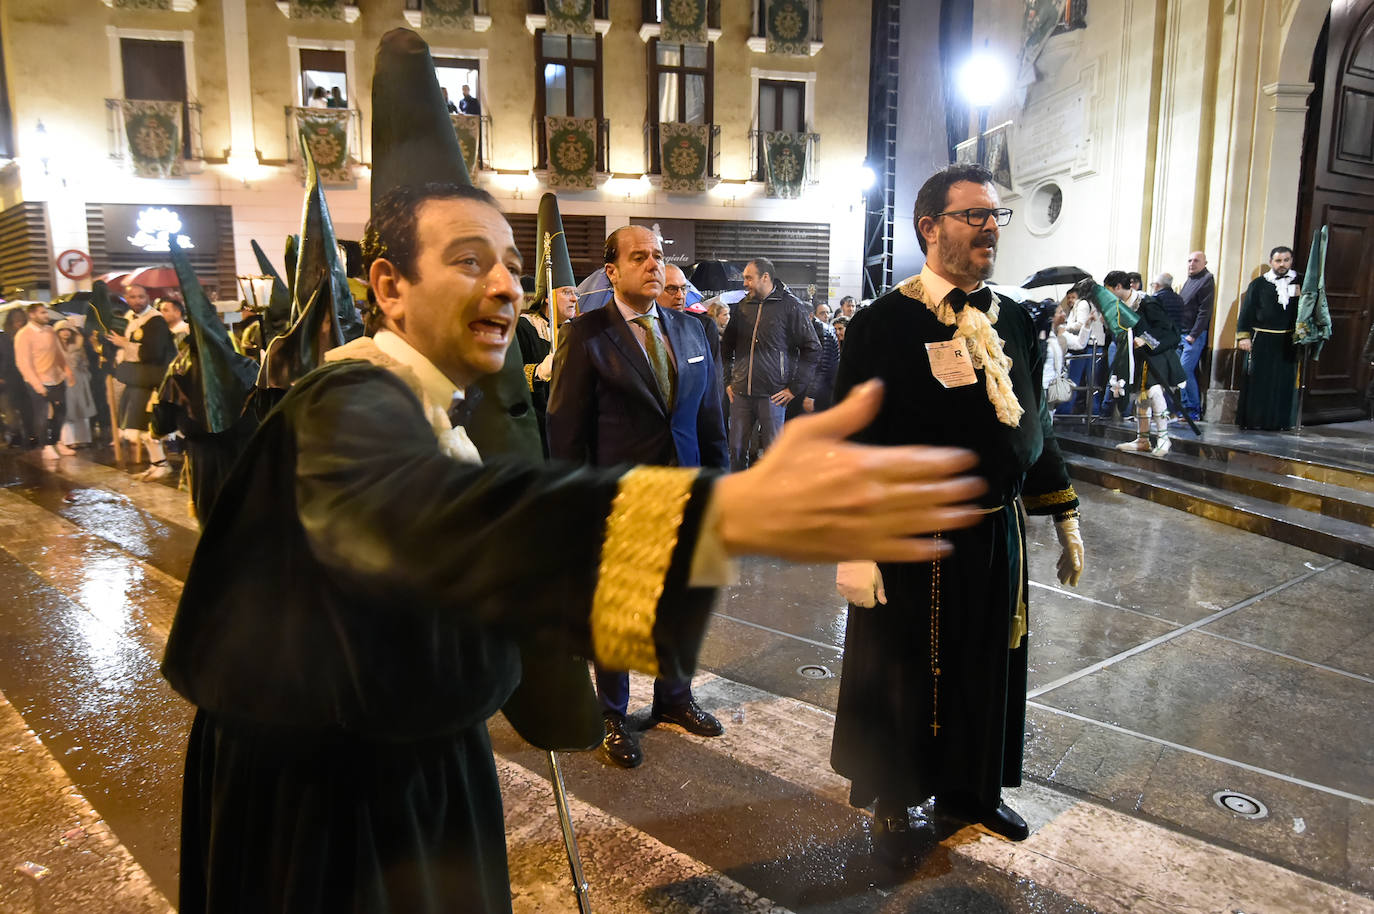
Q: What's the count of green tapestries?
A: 12